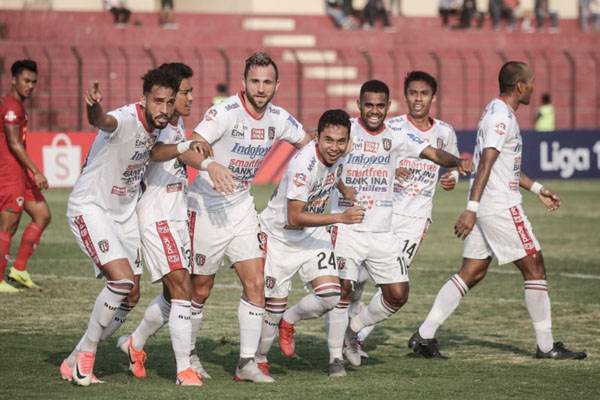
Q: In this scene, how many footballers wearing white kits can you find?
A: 7